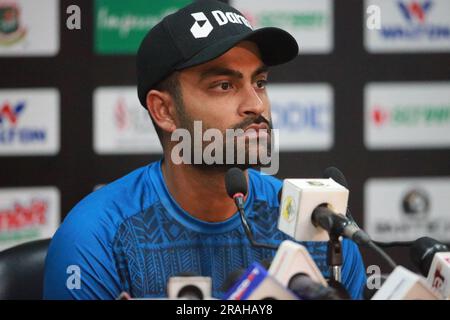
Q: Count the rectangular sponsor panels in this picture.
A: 10